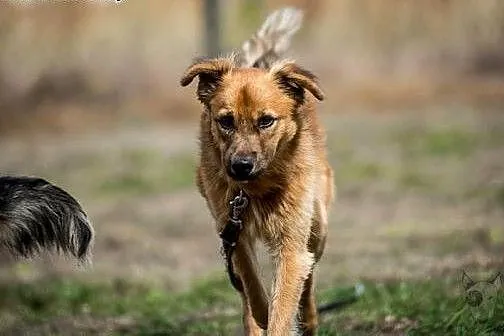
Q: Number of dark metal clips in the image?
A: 1